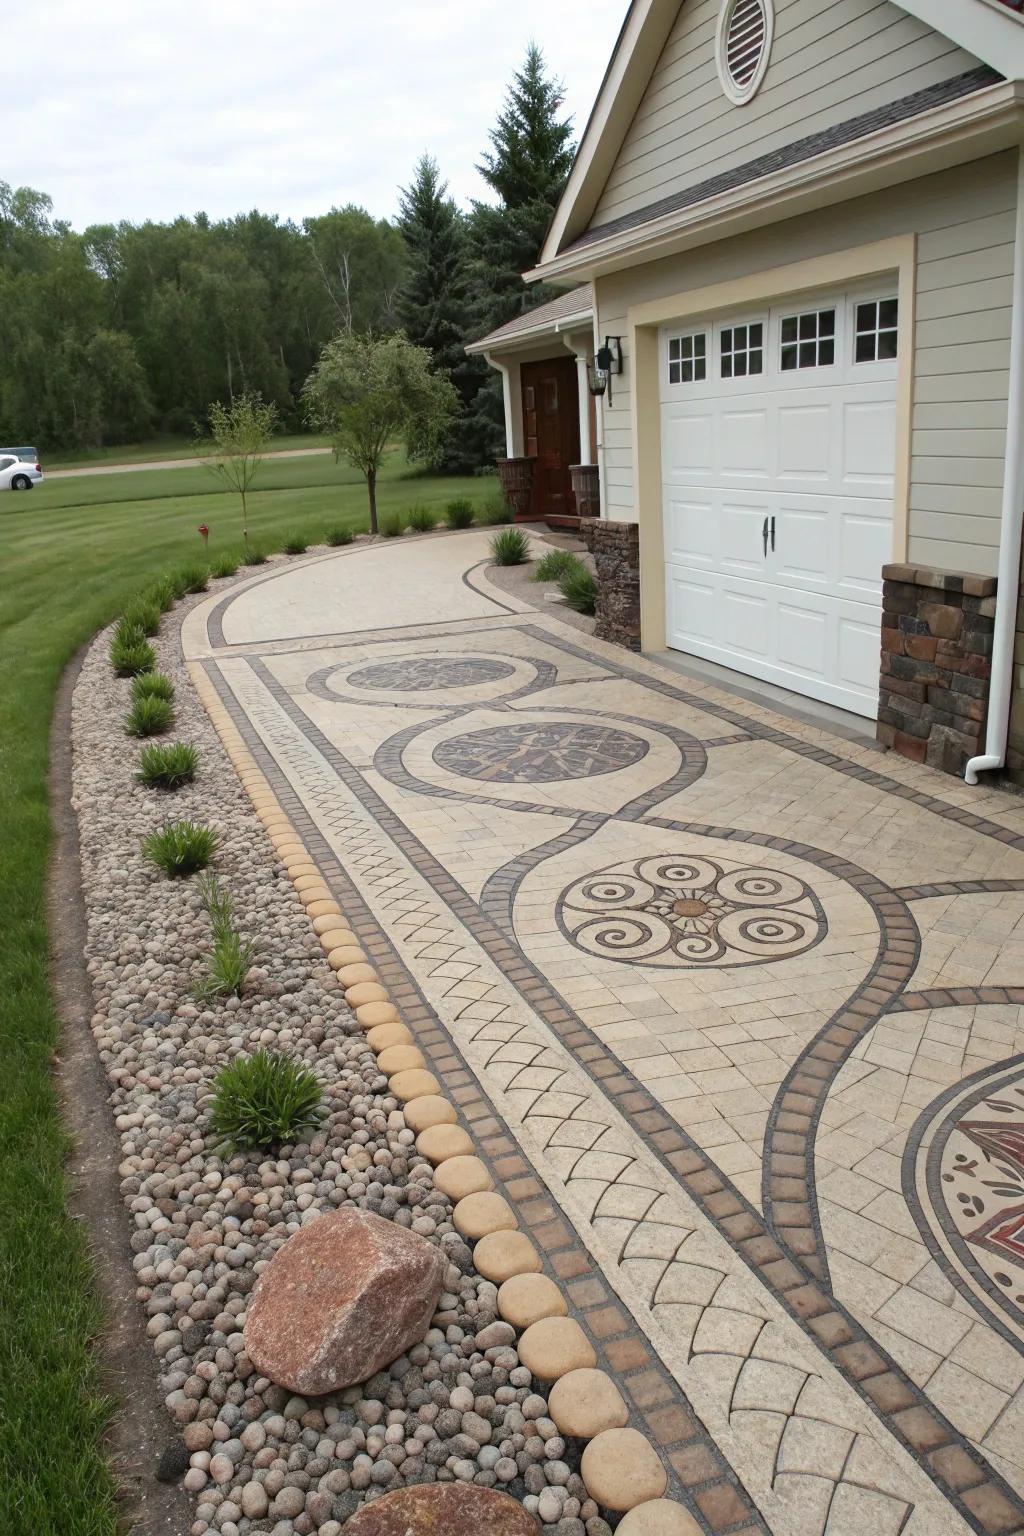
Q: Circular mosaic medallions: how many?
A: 4